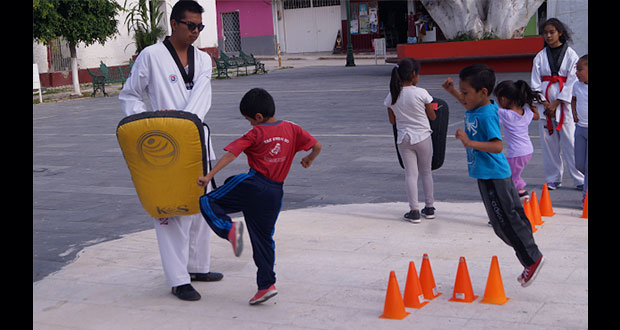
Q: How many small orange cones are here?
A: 9